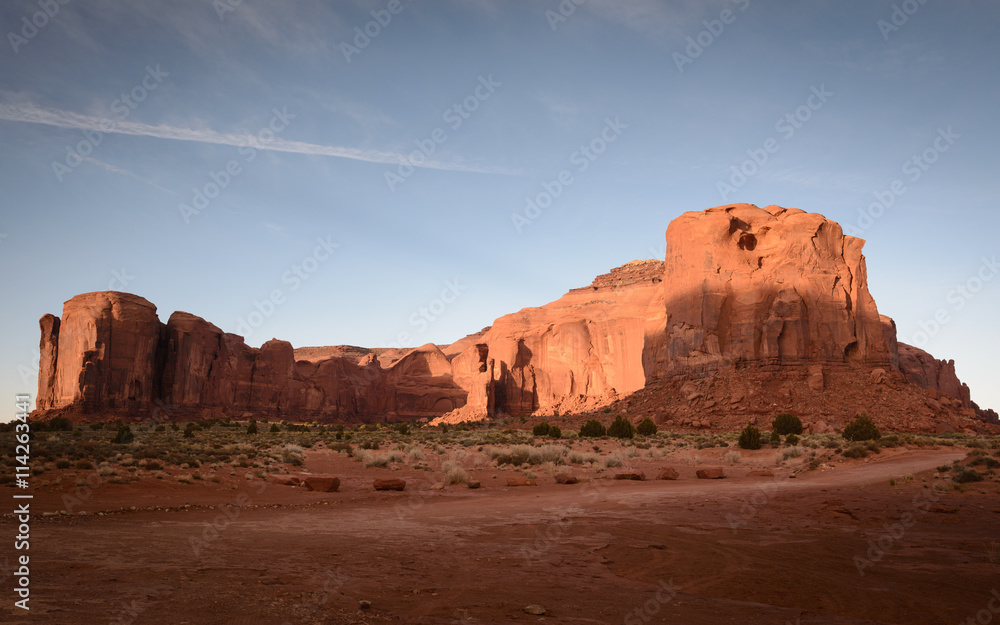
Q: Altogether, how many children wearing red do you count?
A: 0